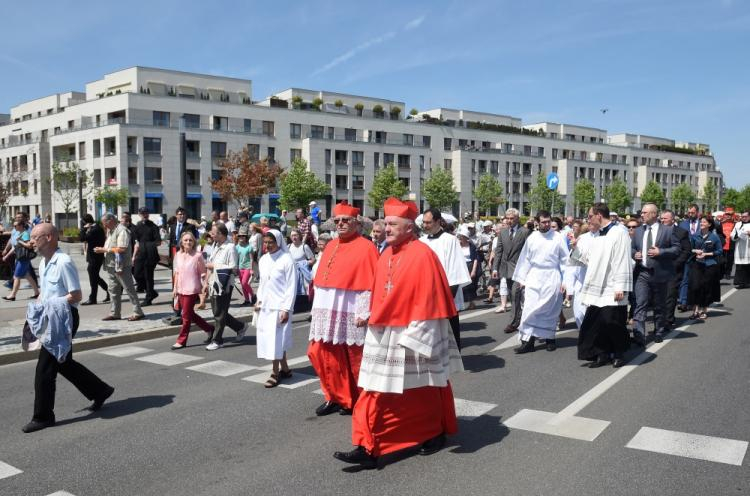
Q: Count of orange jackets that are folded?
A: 0